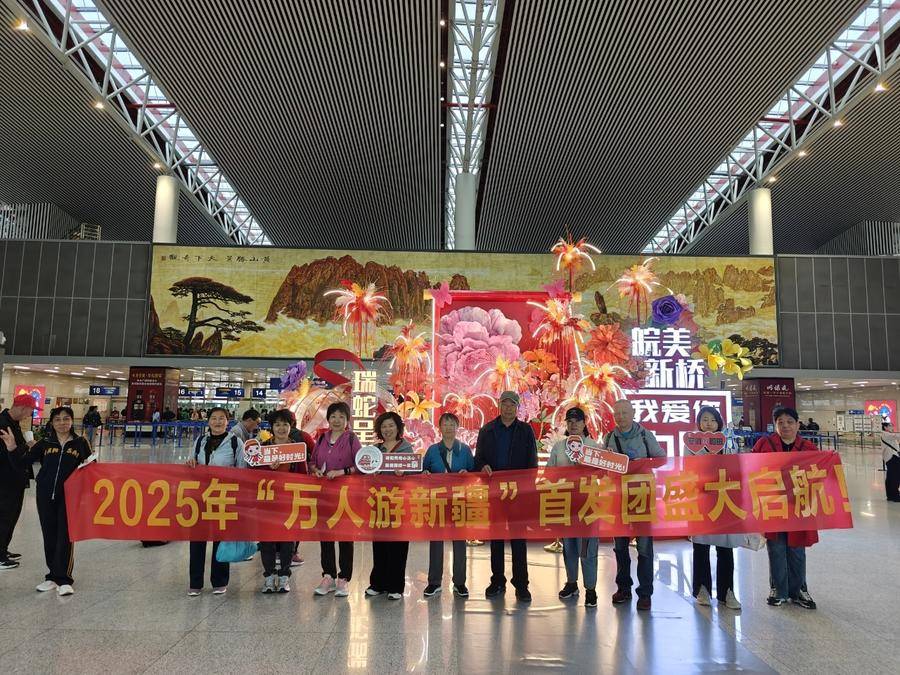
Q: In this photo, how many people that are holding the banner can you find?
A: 11